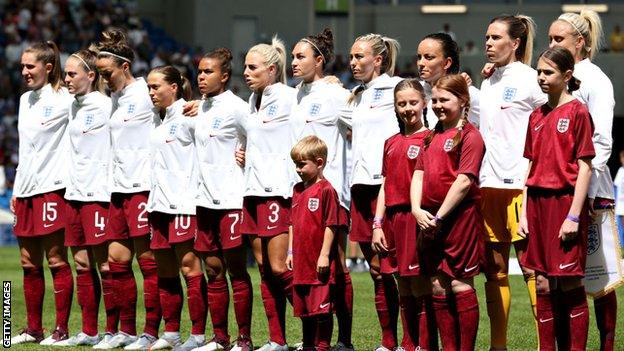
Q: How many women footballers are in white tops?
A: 11